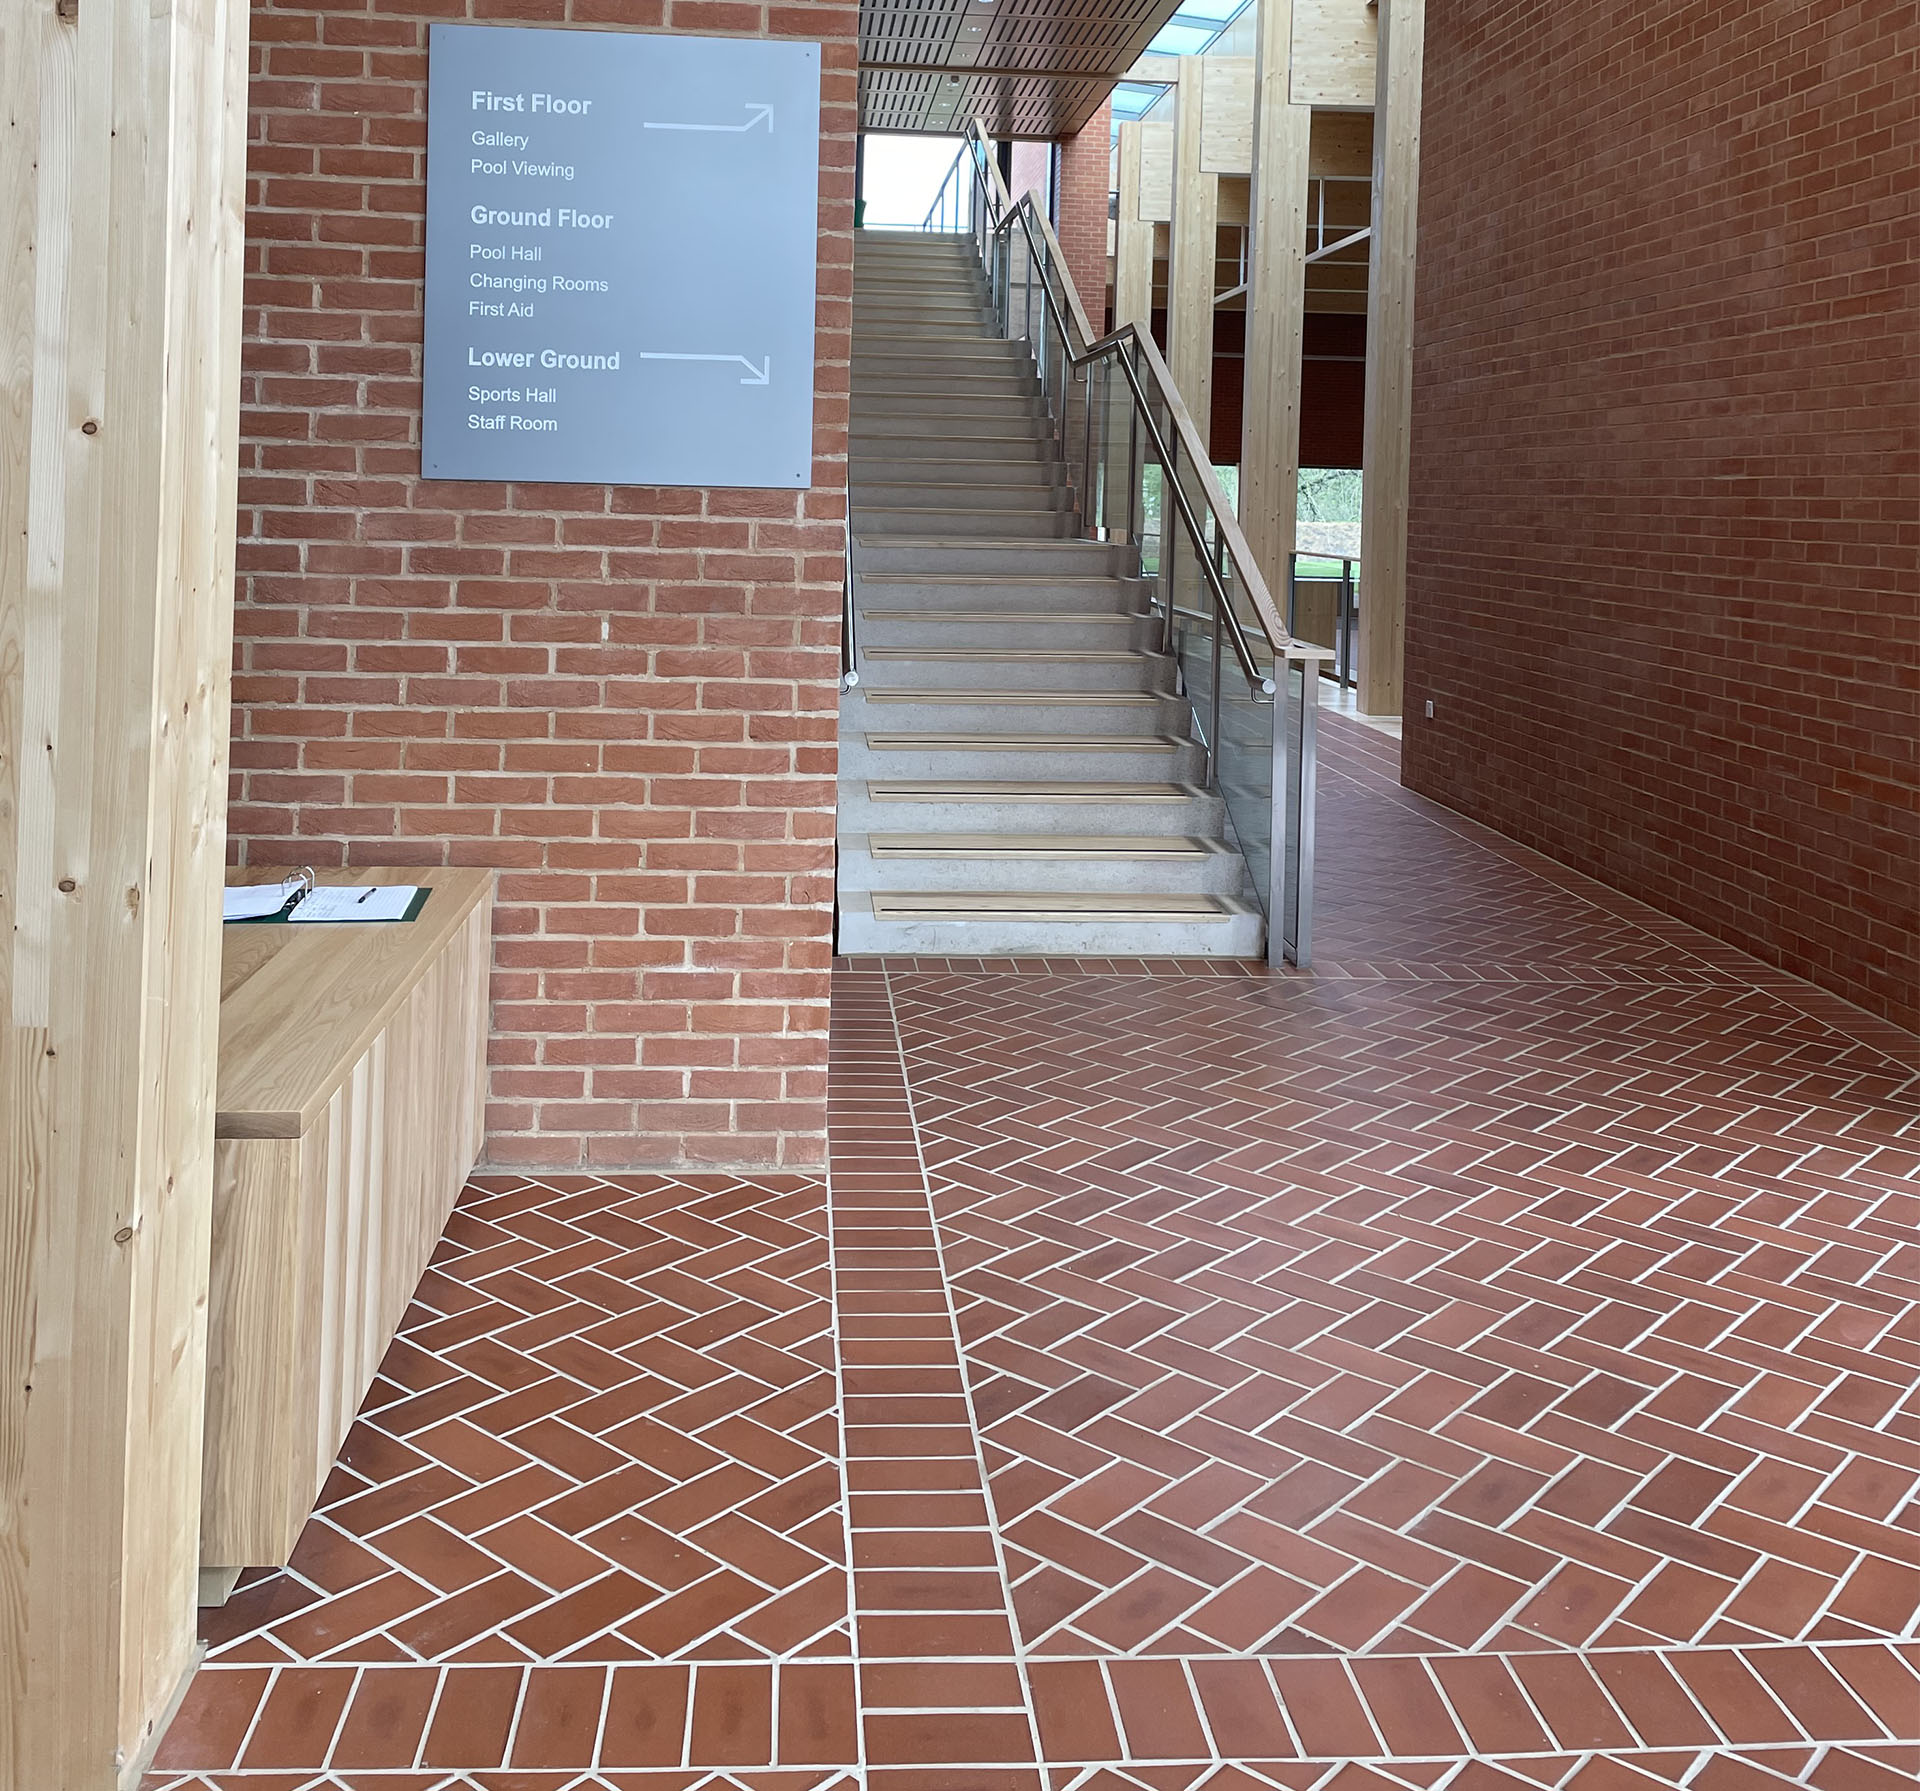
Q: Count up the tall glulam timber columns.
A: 5